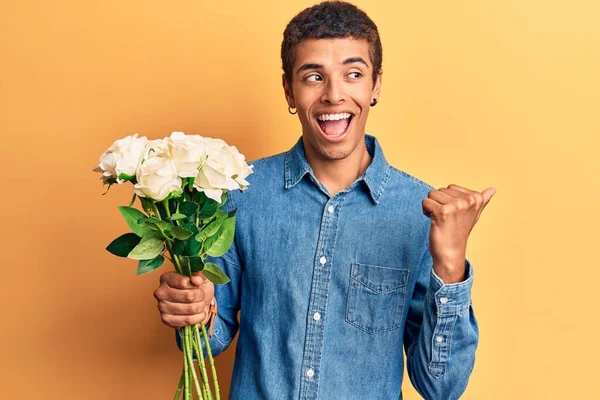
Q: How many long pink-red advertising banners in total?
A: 0